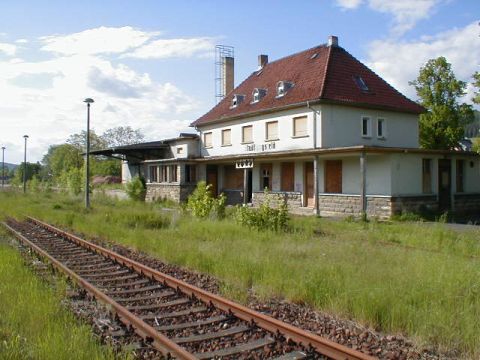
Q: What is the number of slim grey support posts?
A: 3